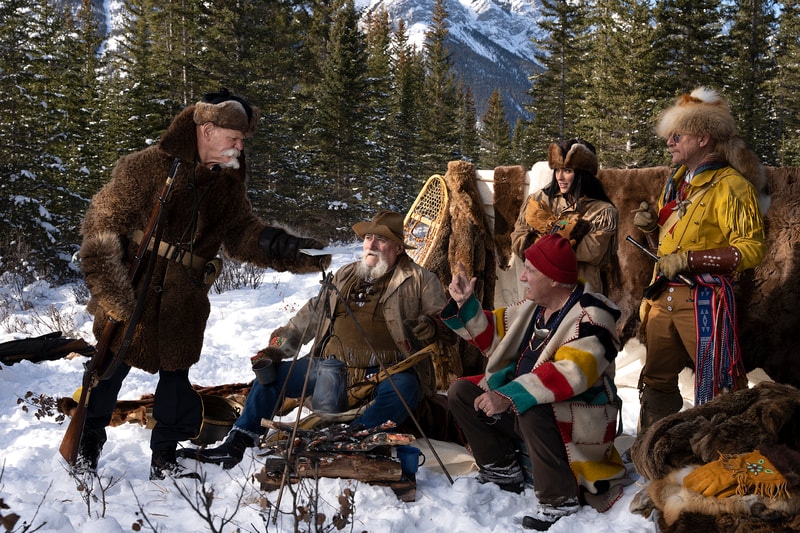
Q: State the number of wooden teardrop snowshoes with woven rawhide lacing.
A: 1